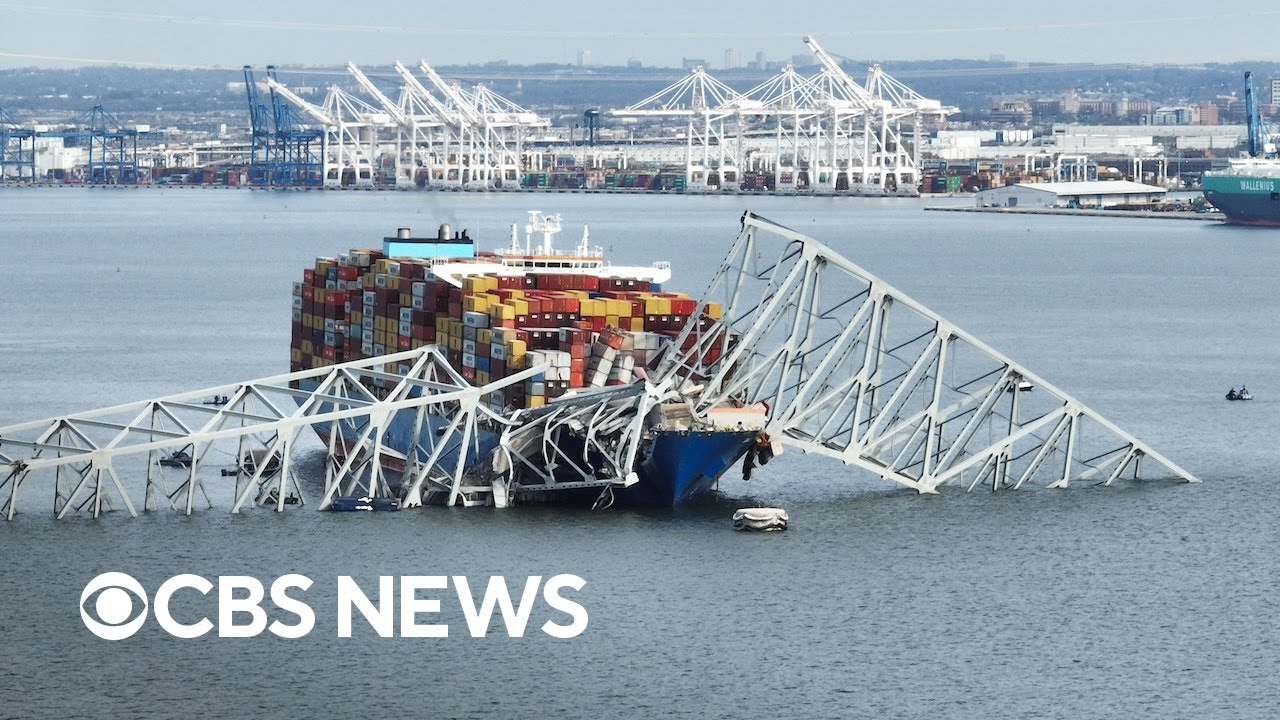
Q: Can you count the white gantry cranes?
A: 8